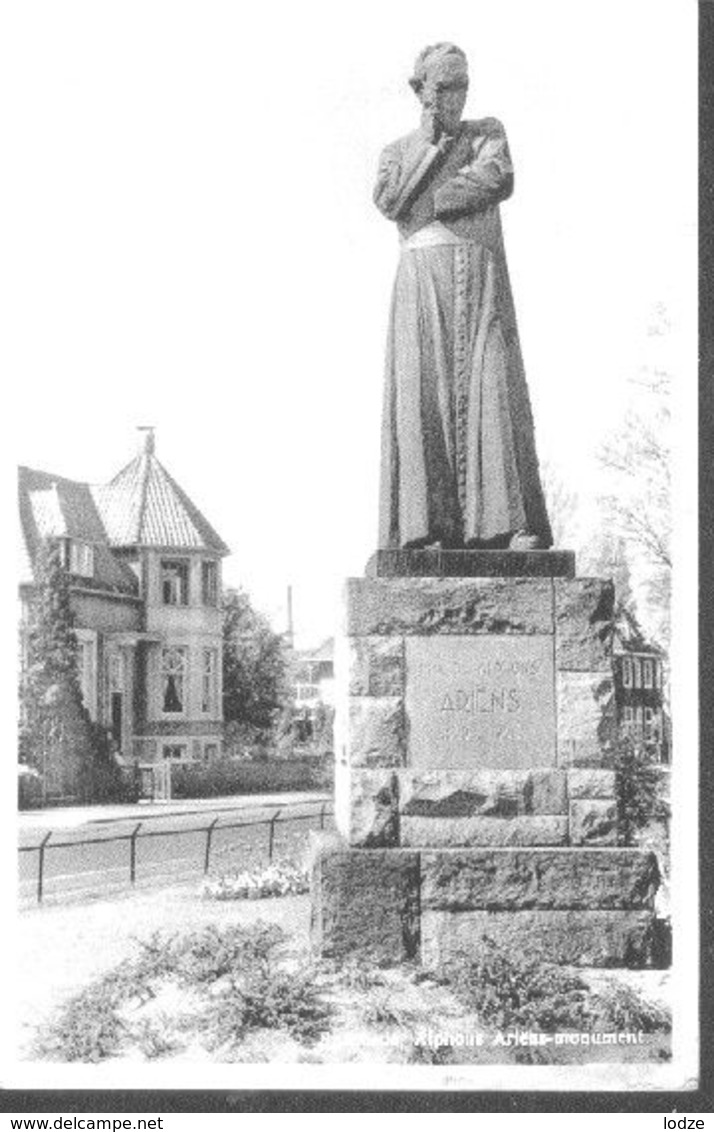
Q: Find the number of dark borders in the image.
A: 2